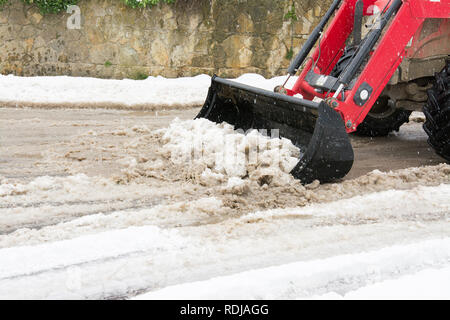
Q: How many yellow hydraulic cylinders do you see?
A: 0